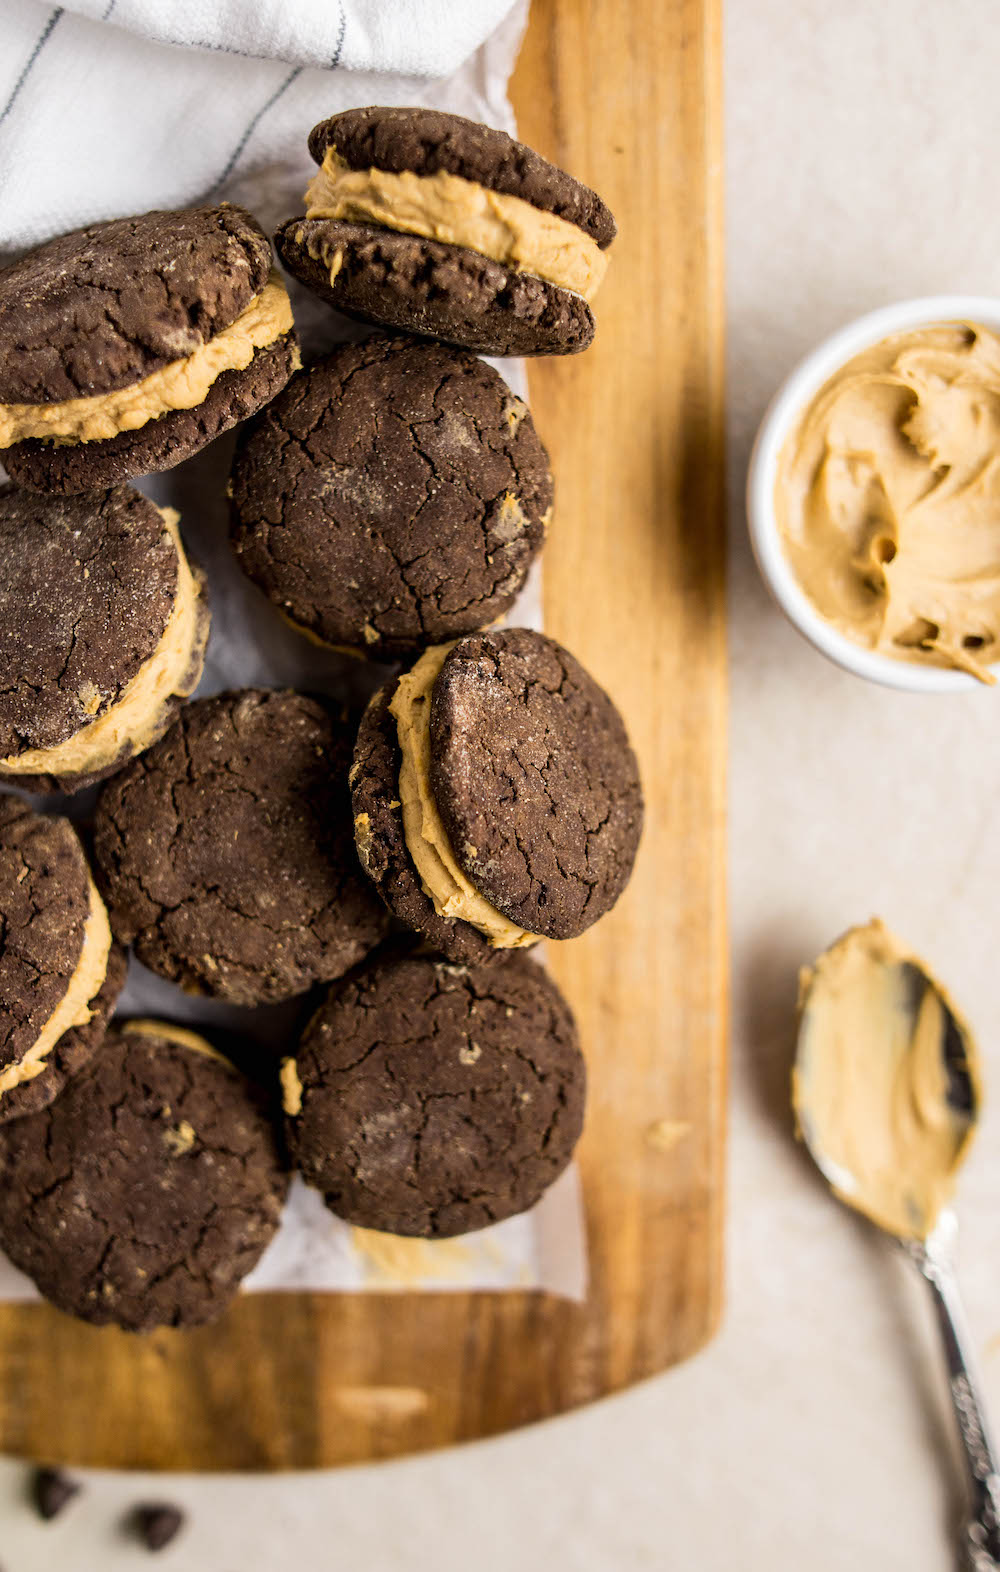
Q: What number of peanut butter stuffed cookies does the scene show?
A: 9